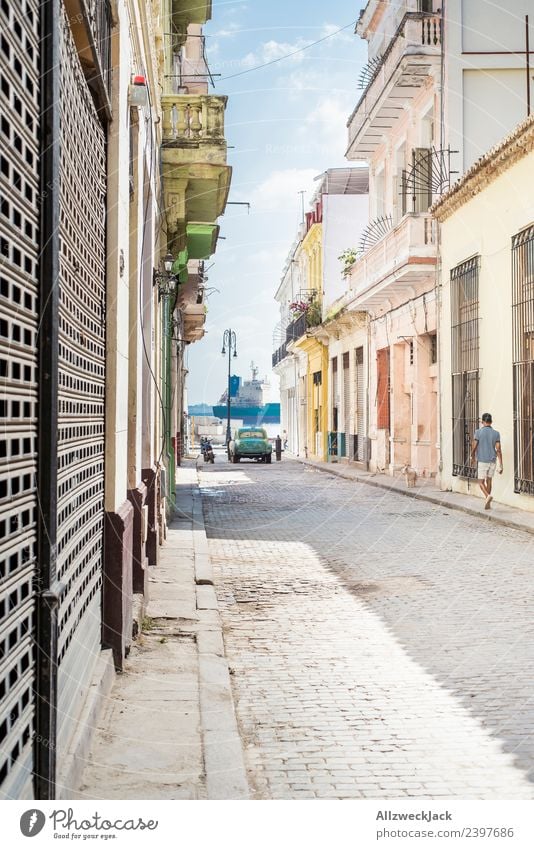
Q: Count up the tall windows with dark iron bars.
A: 2